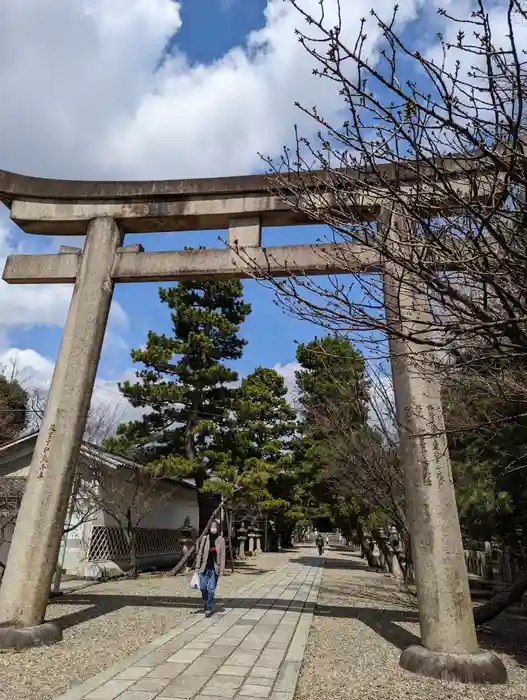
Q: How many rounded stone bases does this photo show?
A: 2